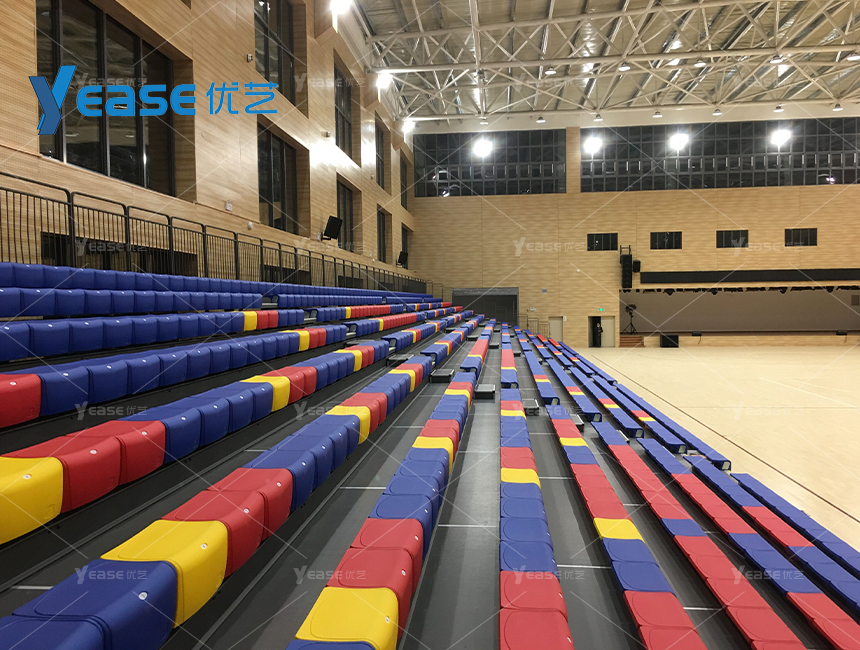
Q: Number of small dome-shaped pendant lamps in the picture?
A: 12